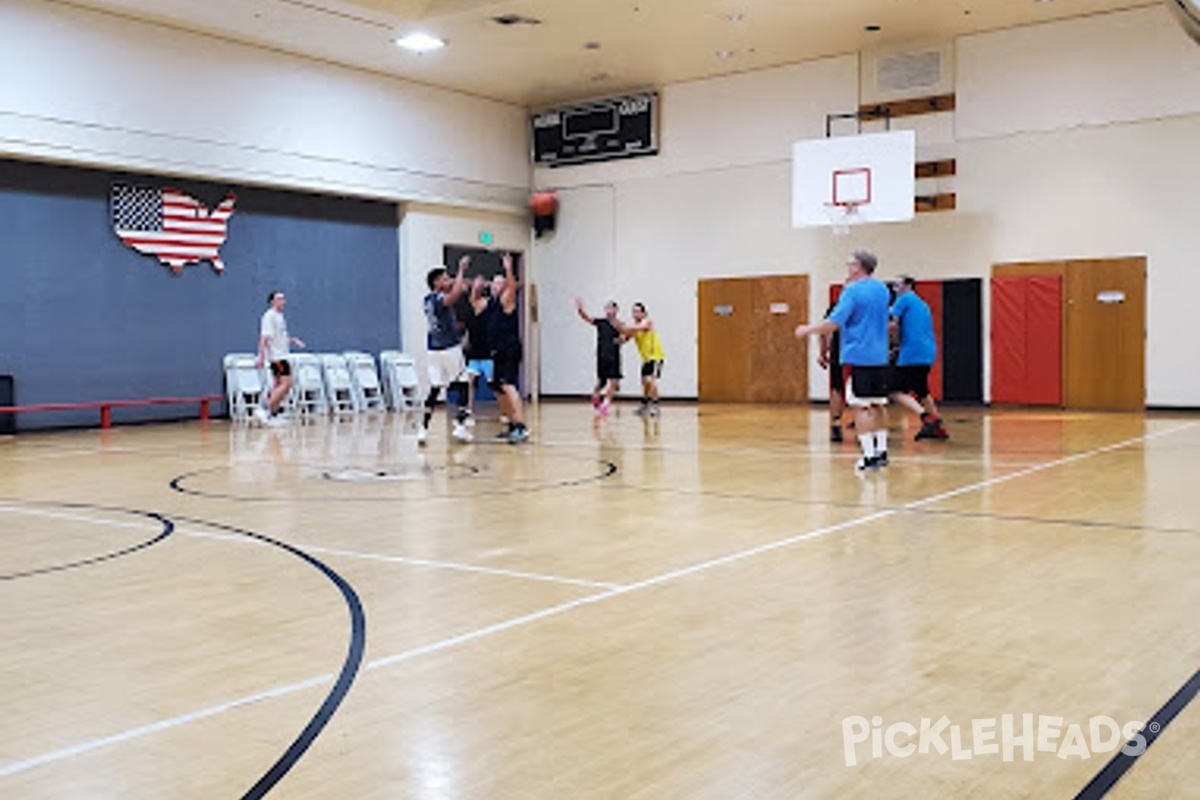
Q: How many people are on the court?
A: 9